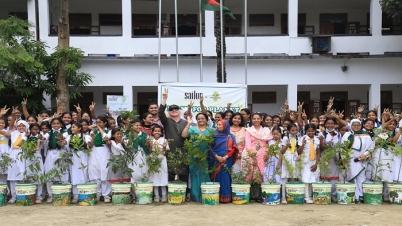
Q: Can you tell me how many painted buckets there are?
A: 15